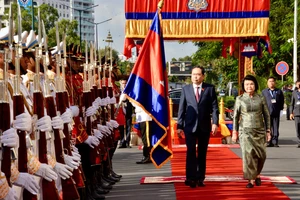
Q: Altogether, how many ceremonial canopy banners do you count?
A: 1